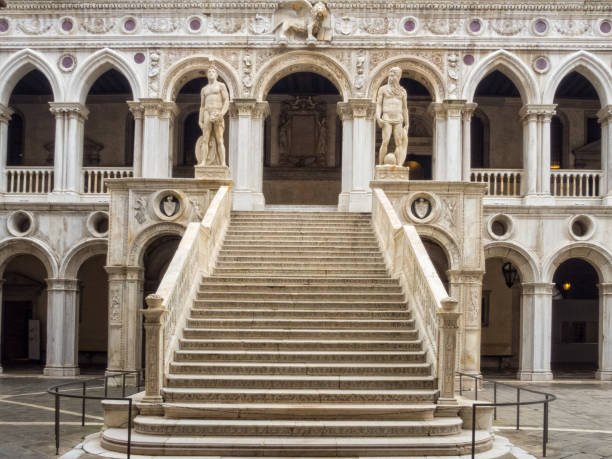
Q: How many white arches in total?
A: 13